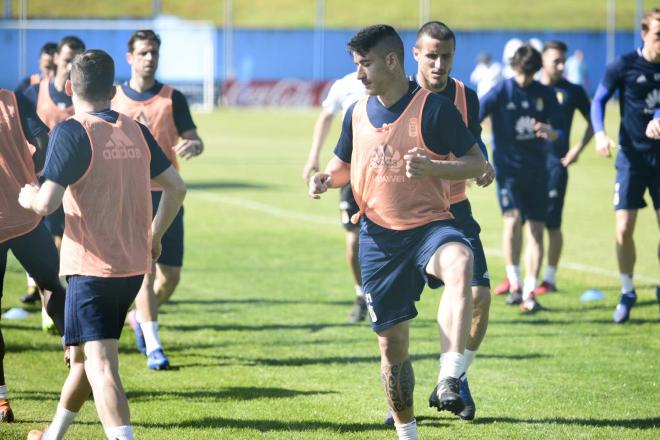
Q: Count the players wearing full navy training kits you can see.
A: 3